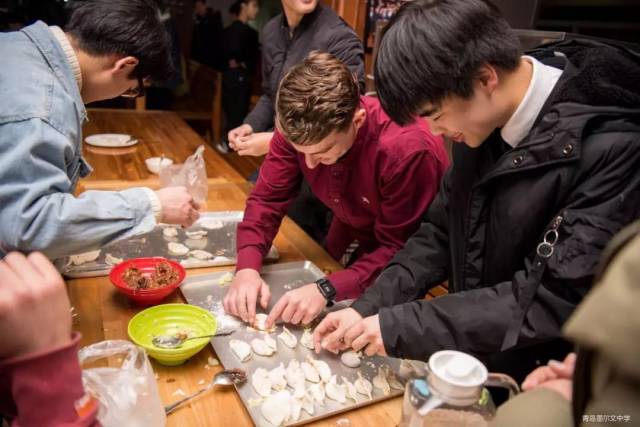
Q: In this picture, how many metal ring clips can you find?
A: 2